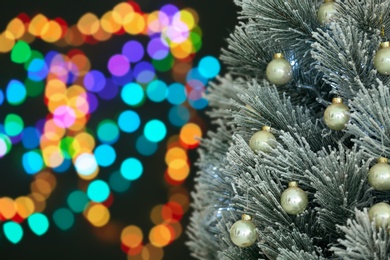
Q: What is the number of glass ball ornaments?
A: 9